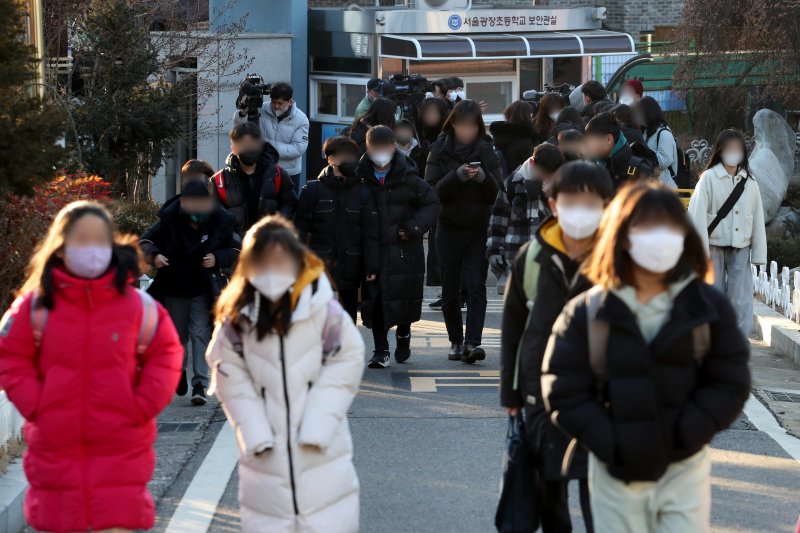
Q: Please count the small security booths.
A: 1